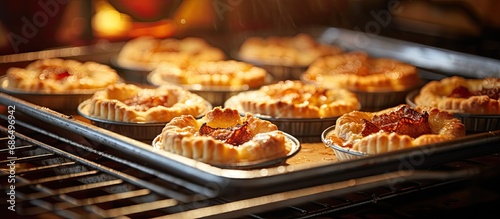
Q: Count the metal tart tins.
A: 10